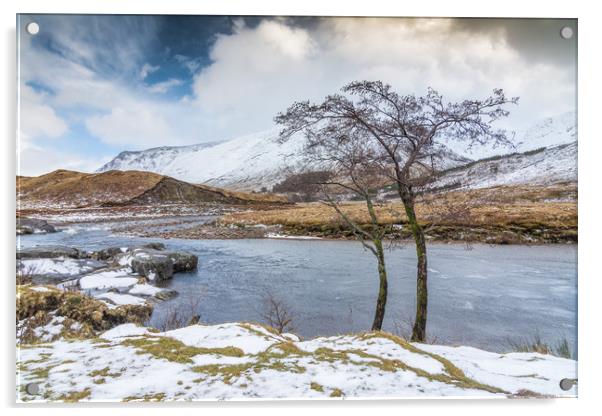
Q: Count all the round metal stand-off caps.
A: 4